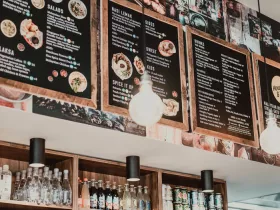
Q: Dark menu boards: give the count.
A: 4